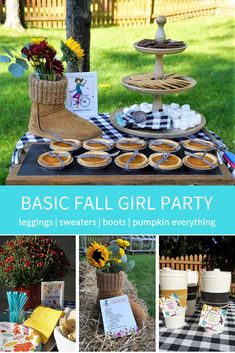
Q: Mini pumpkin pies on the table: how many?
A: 10